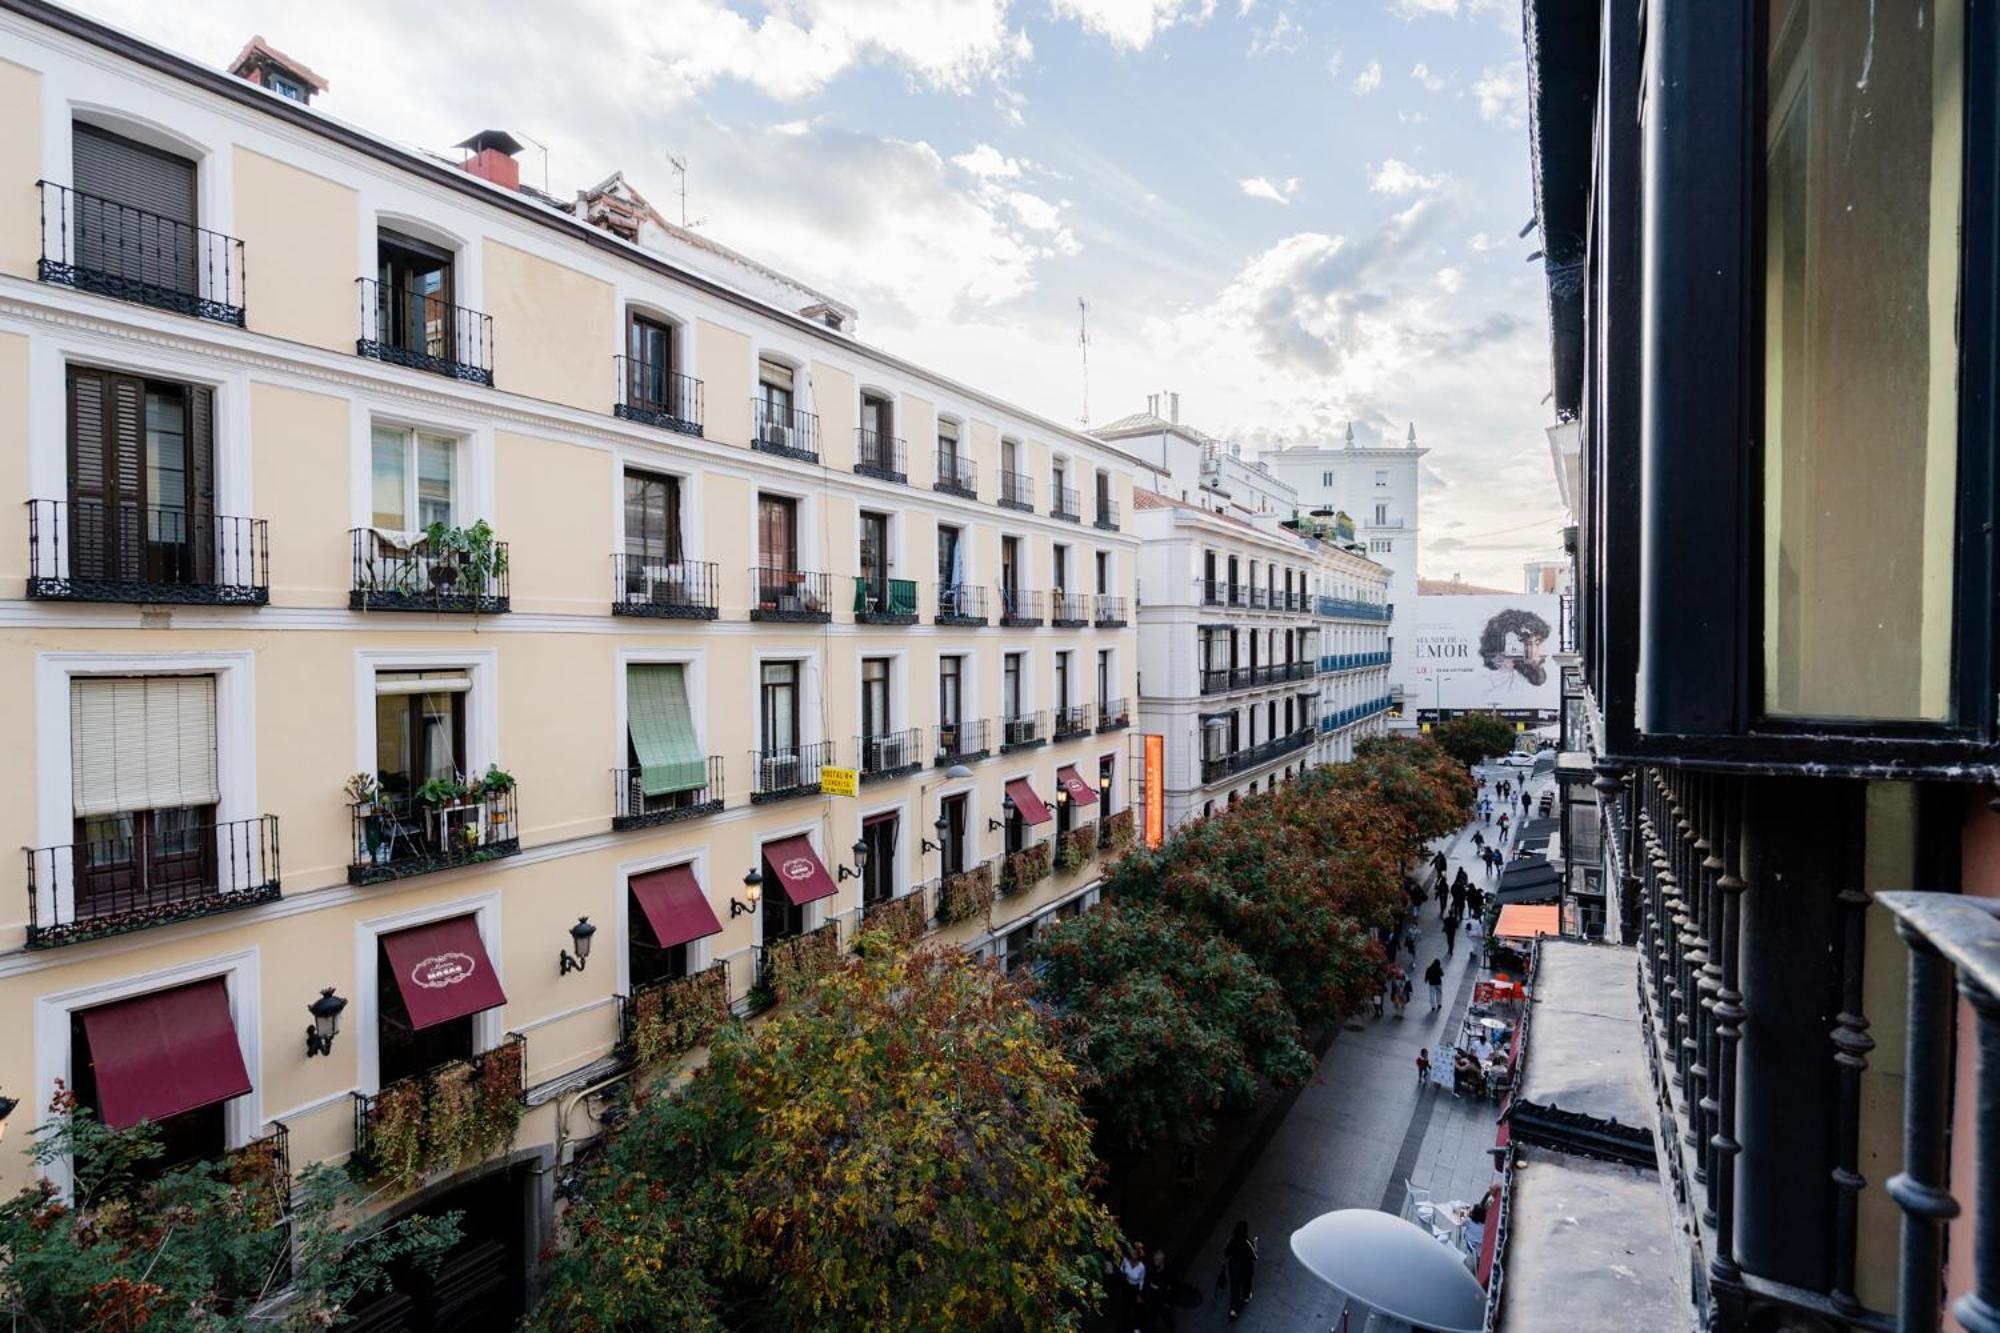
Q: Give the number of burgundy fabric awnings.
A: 6